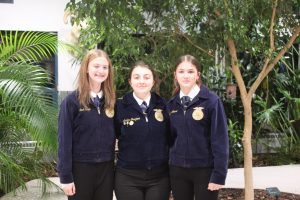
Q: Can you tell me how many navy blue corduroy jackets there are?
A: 3